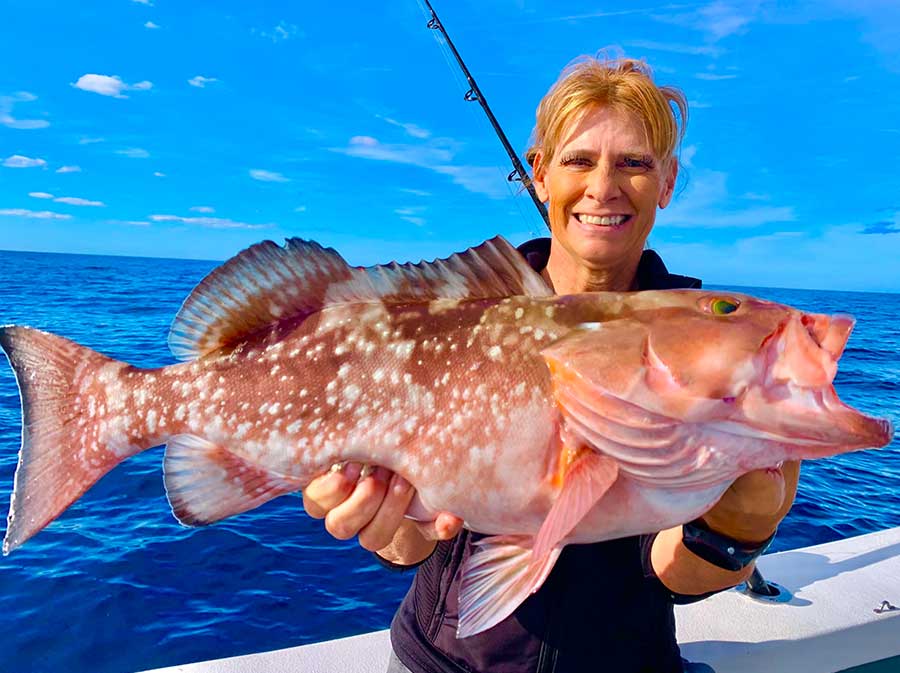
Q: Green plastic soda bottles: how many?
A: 0